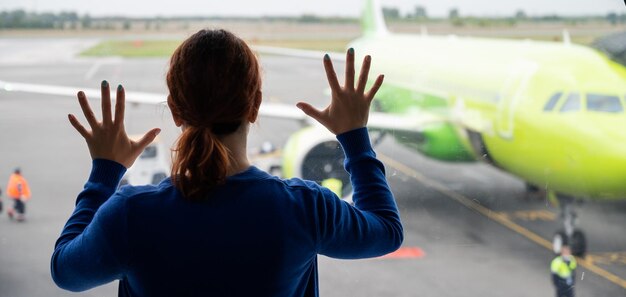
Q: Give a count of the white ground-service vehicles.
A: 1